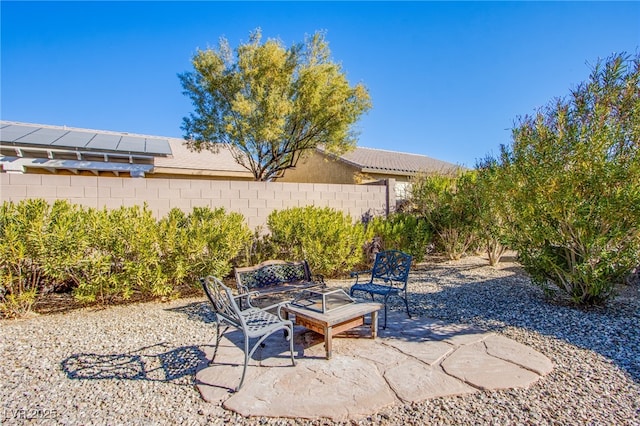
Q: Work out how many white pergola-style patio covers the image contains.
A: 1